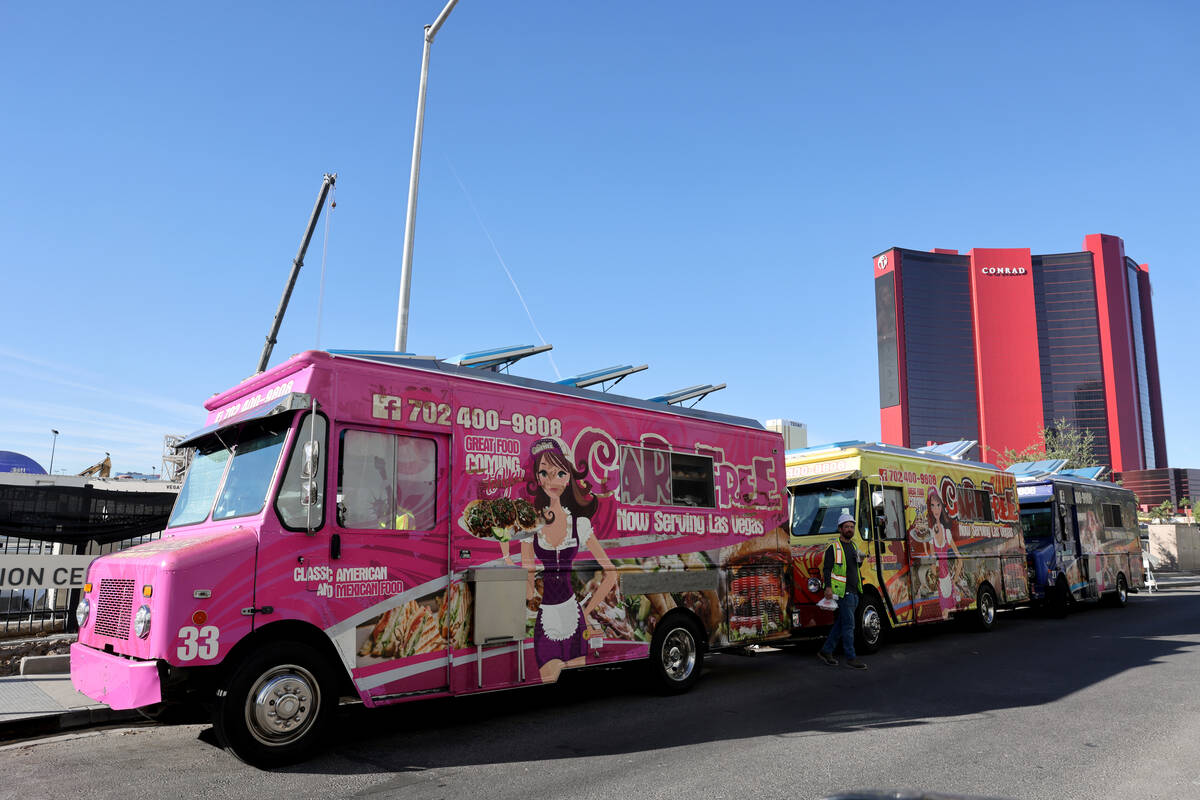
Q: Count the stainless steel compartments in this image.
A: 1